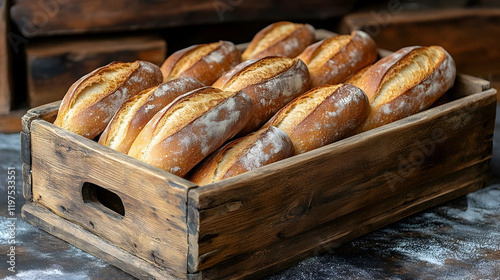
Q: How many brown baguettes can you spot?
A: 10